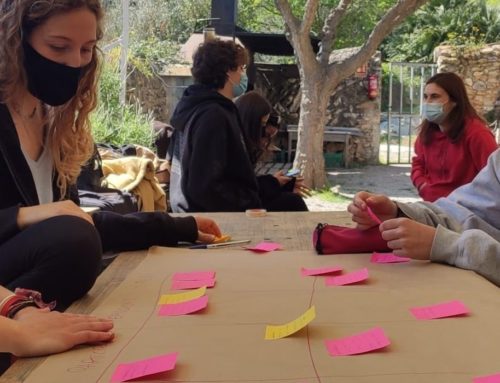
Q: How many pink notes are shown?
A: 12